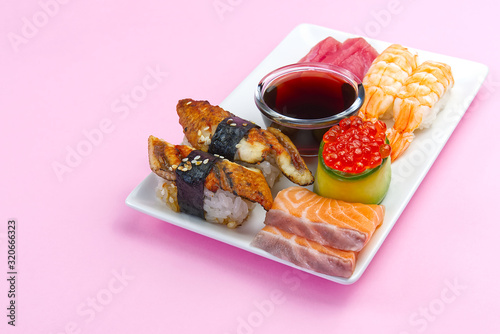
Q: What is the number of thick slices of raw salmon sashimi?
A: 2